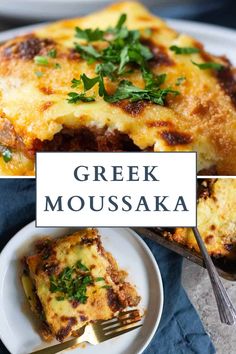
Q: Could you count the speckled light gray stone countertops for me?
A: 1